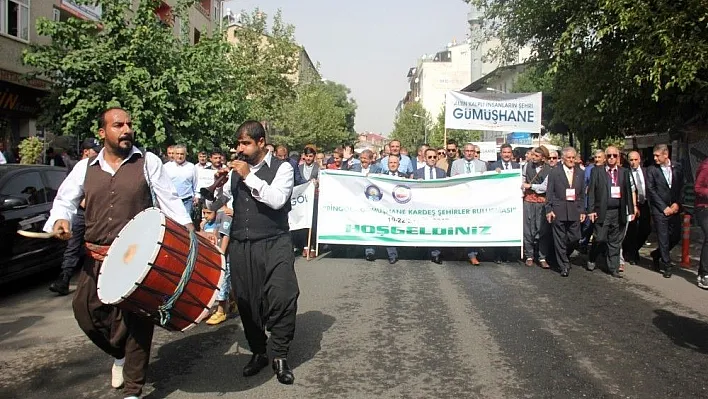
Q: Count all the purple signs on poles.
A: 0